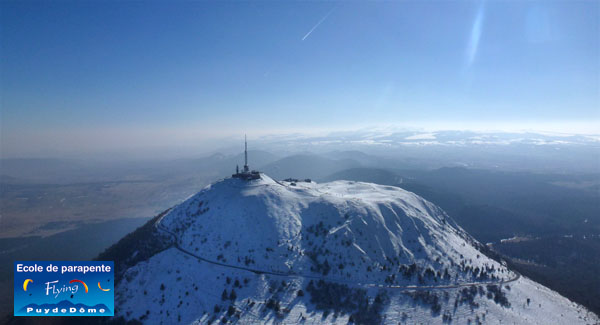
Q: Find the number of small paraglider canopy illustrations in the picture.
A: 3